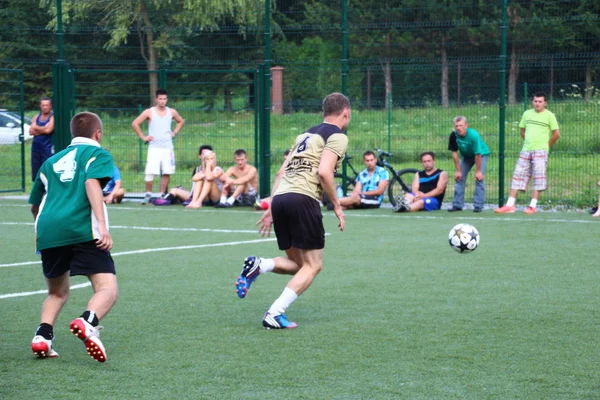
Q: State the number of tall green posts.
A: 4